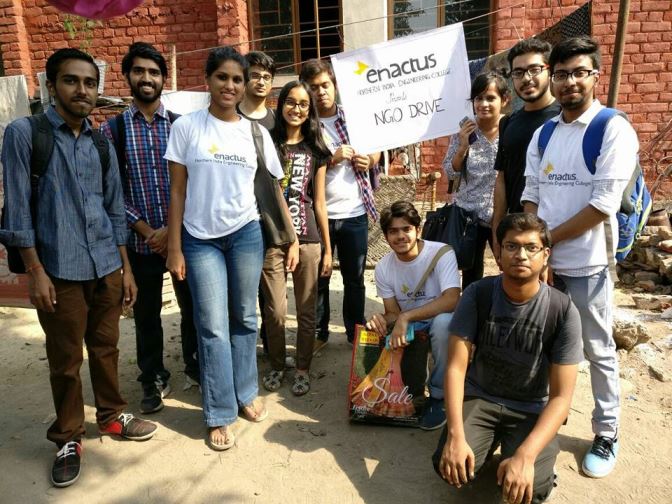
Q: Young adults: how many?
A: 11